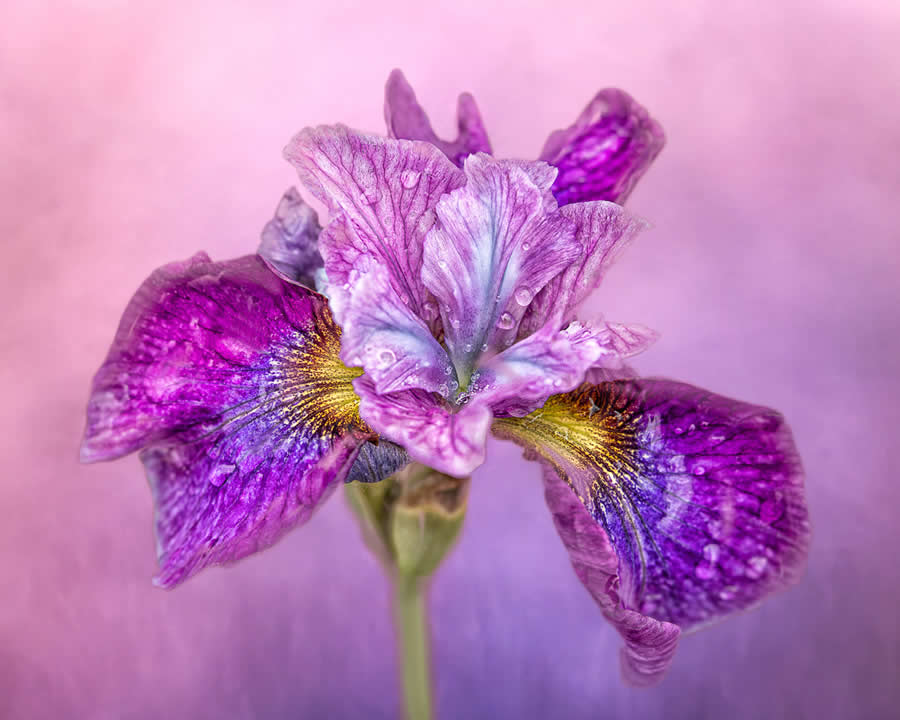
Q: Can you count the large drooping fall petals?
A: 2